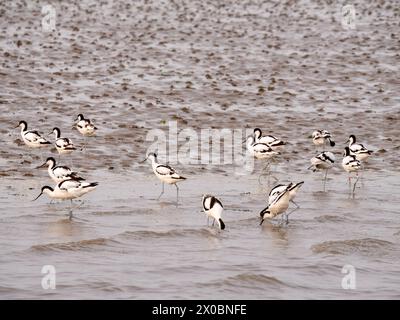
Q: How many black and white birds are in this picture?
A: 15